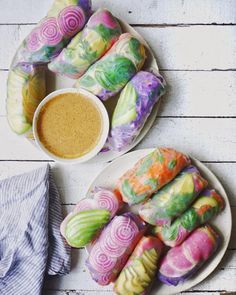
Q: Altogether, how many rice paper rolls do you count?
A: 12